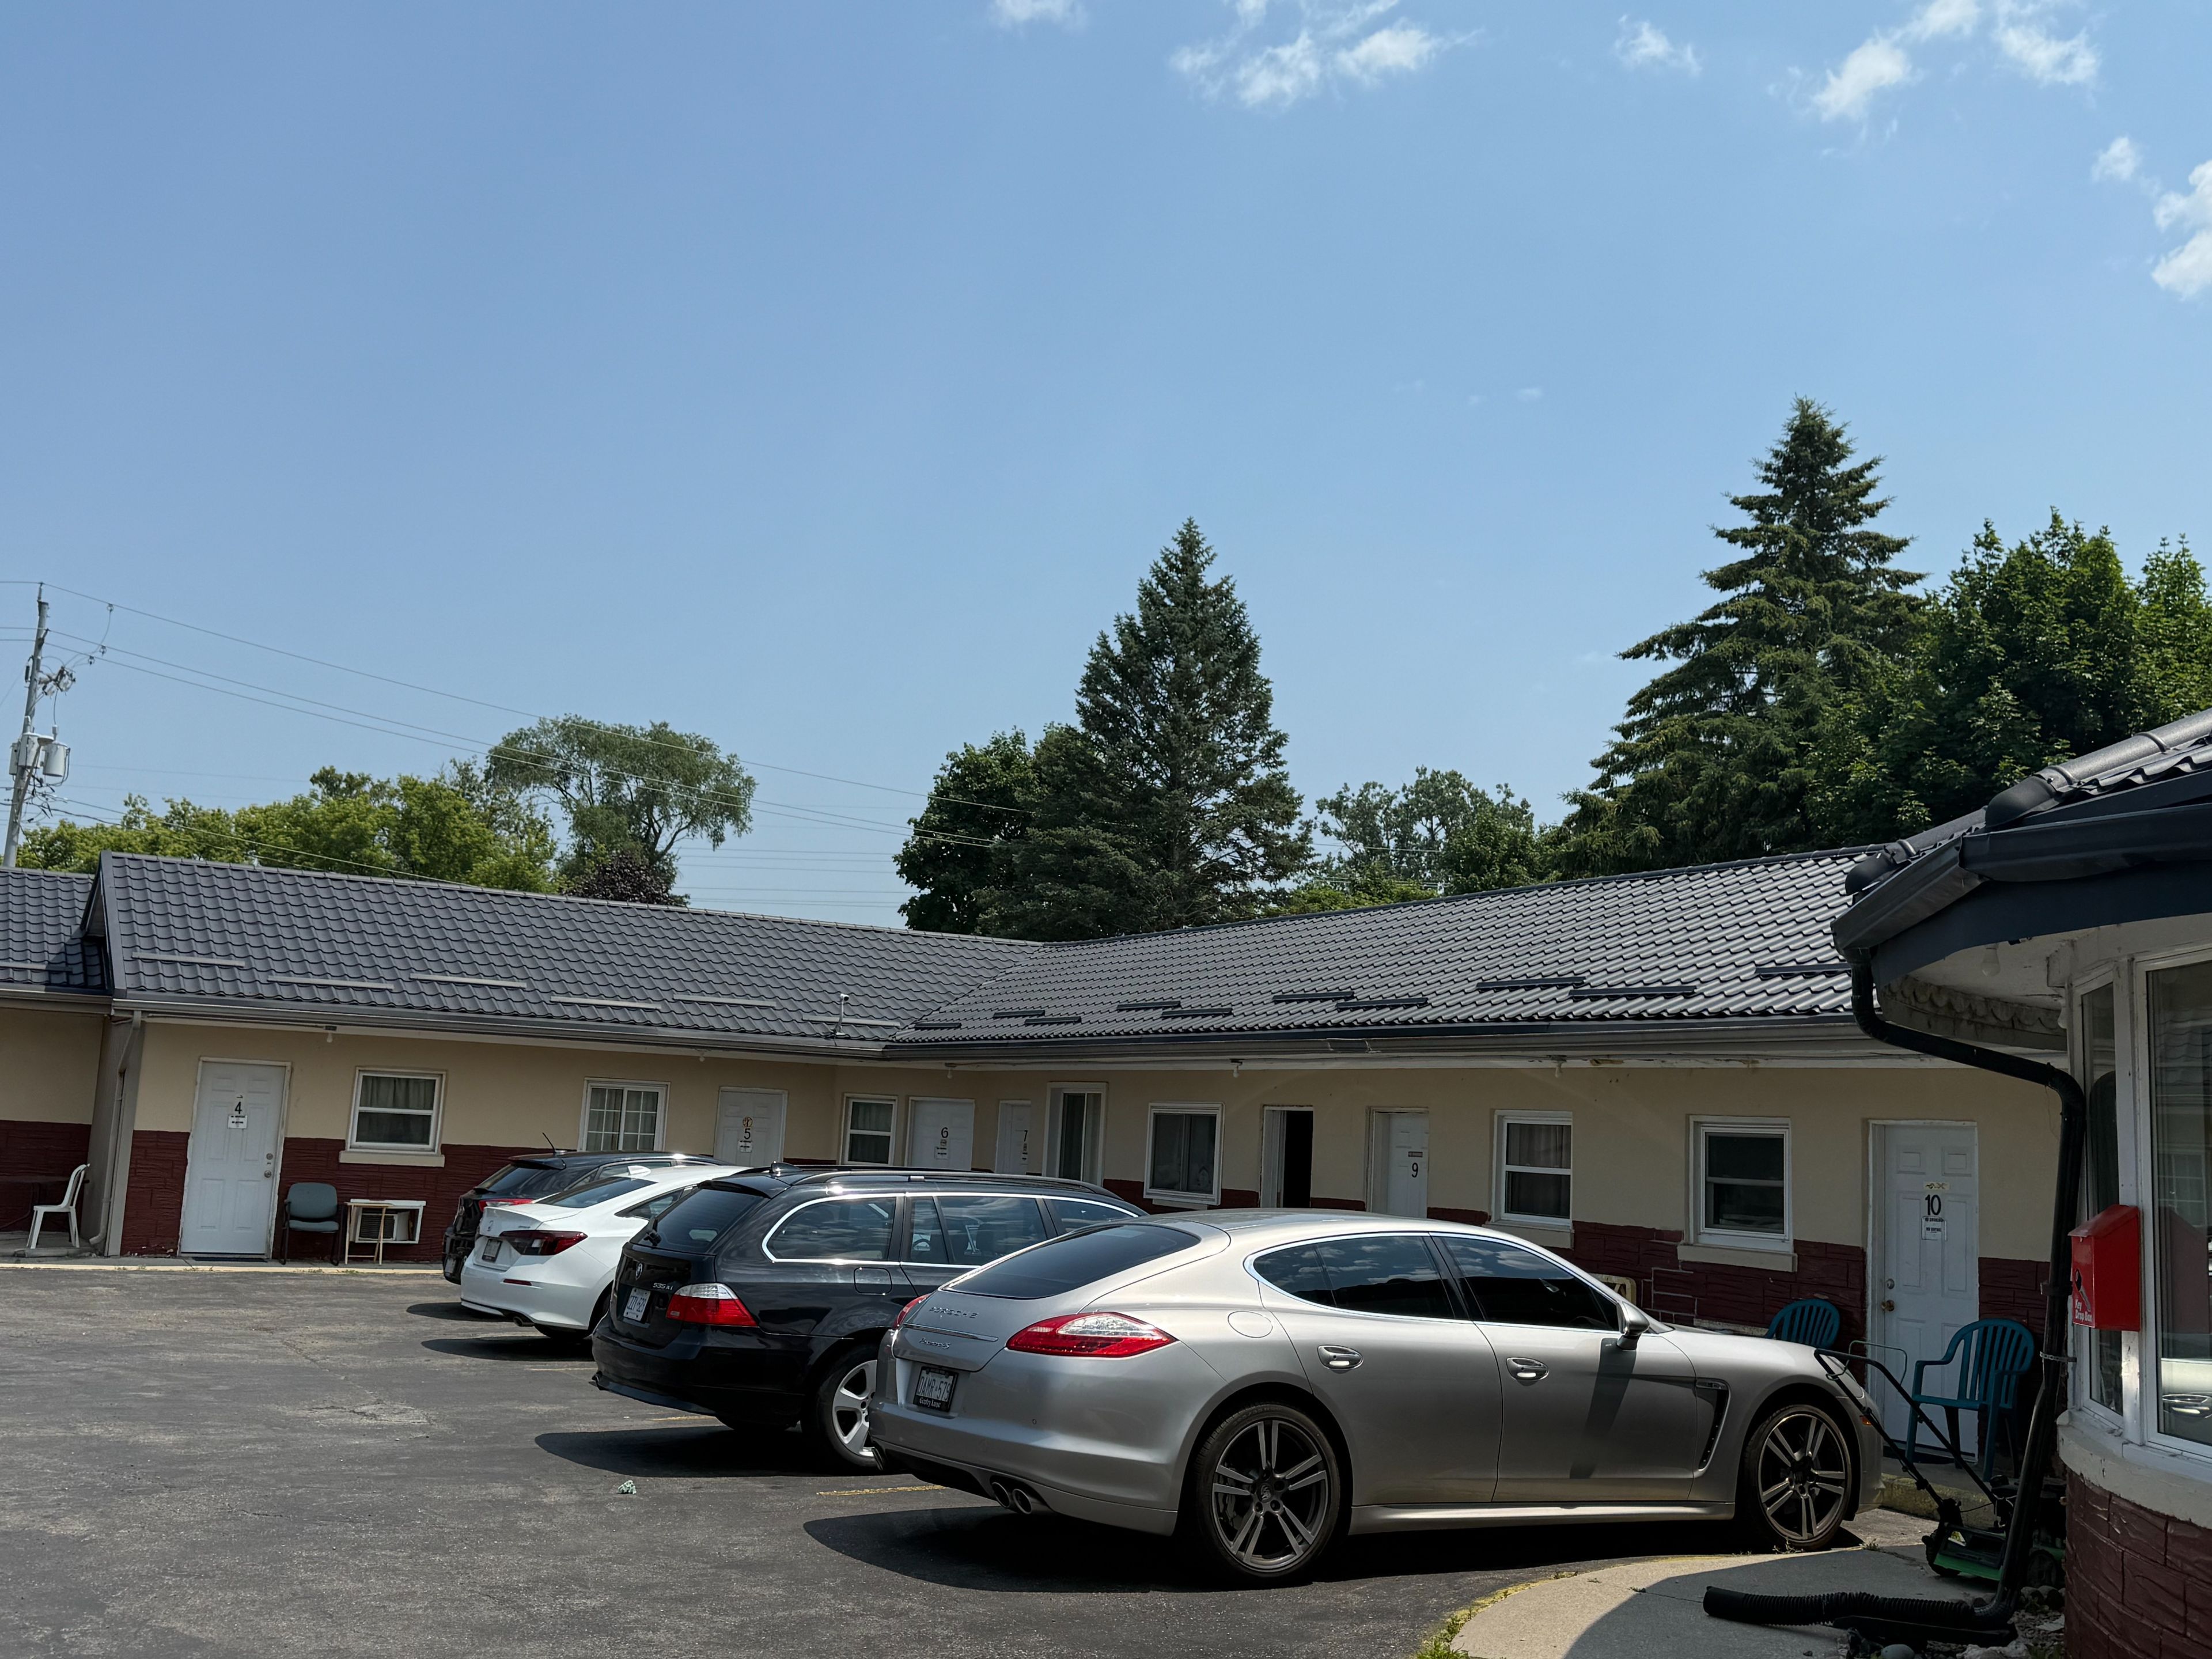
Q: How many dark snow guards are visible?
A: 10